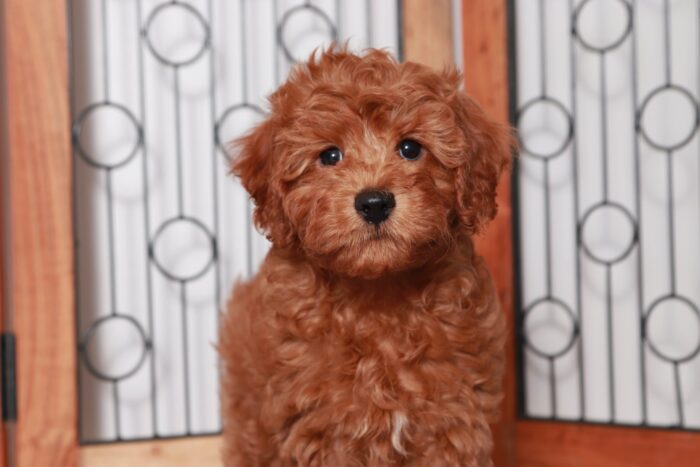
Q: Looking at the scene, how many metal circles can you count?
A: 12